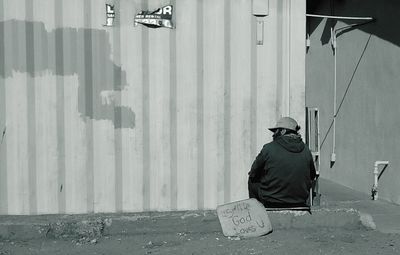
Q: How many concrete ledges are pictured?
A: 1